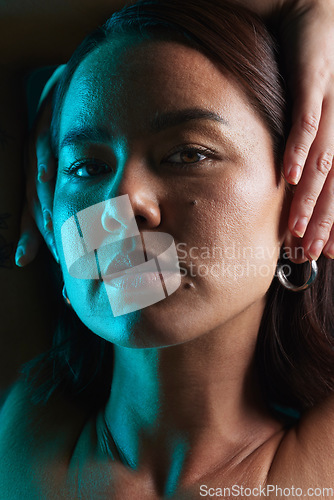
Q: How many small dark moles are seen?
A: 2